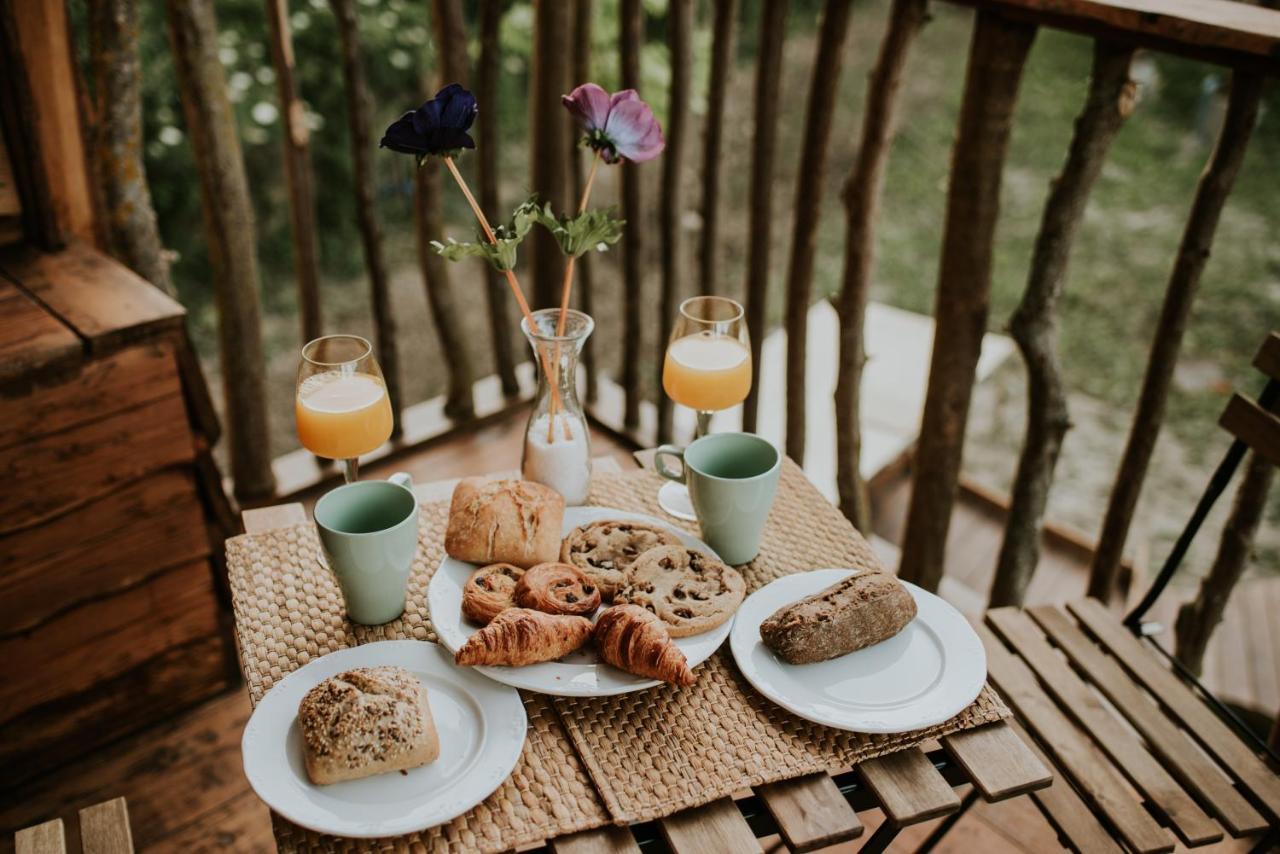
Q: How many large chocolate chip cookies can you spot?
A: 2